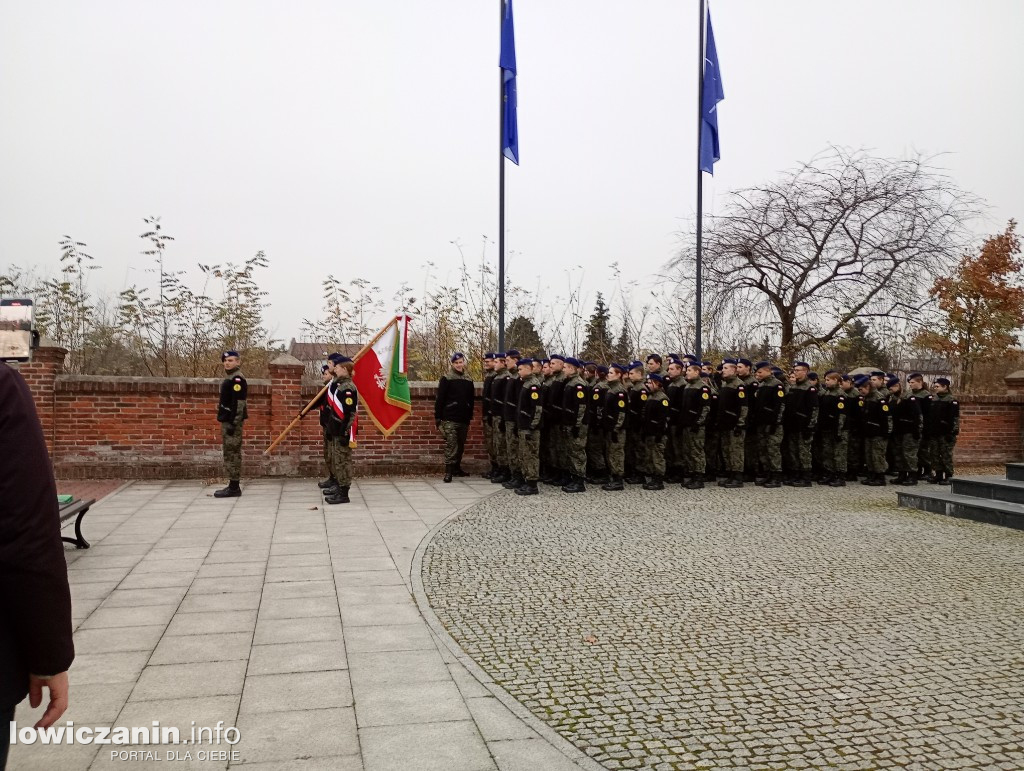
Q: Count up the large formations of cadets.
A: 1